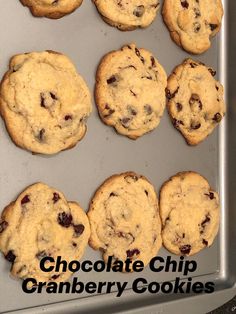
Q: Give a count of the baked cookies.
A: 9